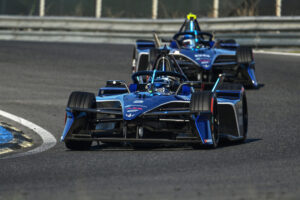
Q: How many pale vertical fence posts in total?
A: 5